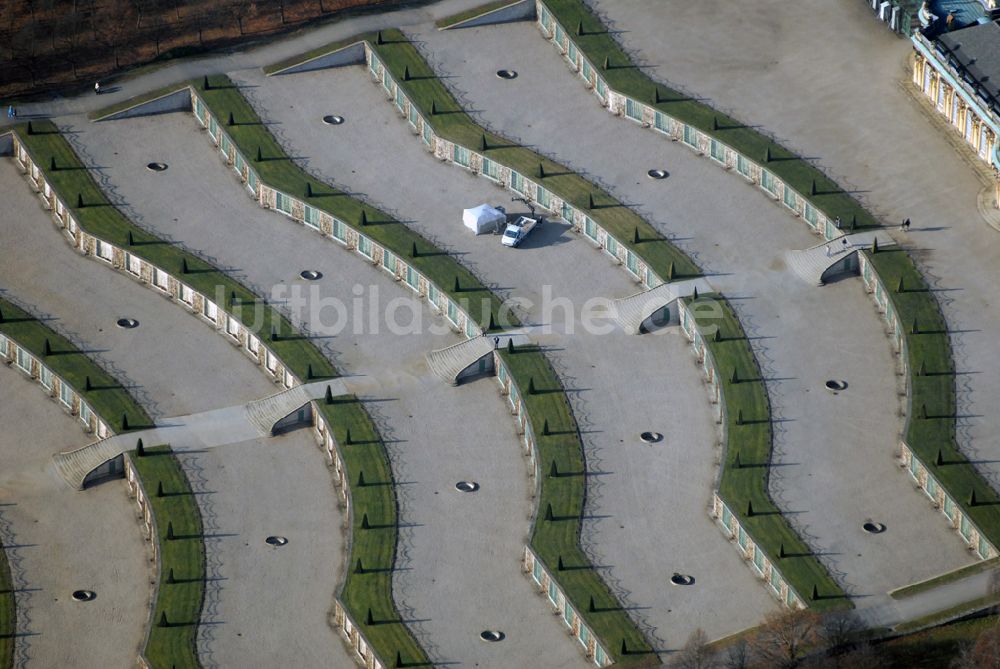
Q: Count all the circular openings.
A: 14